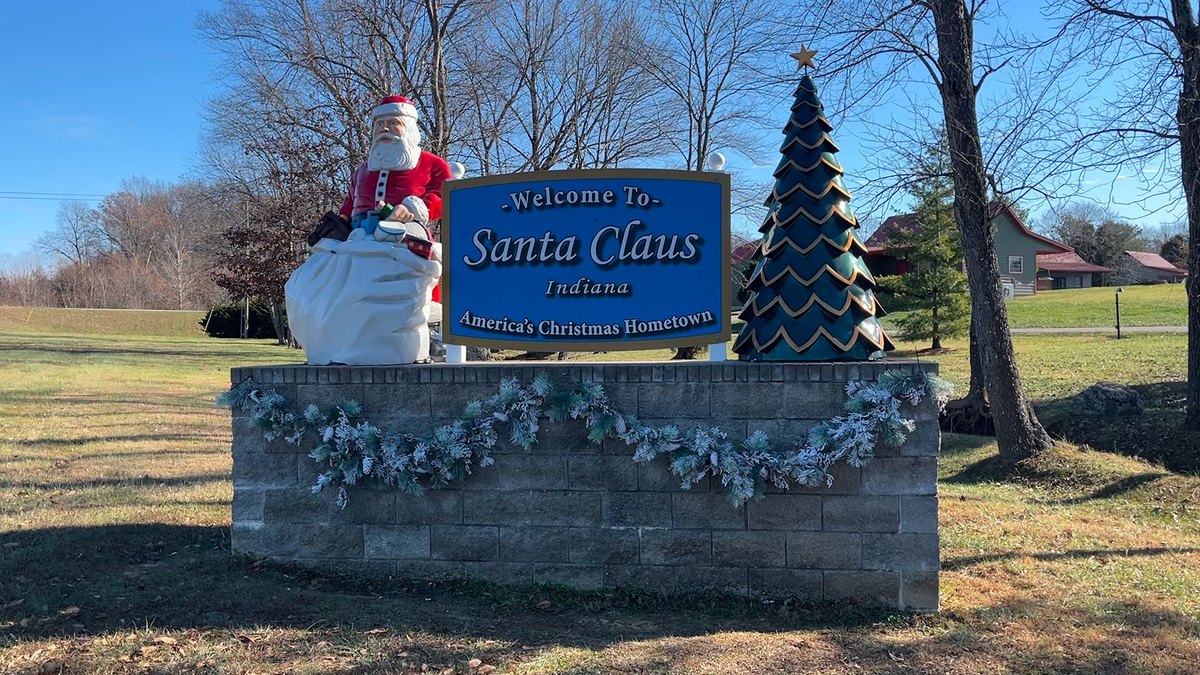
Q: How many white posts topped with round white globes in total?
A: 2